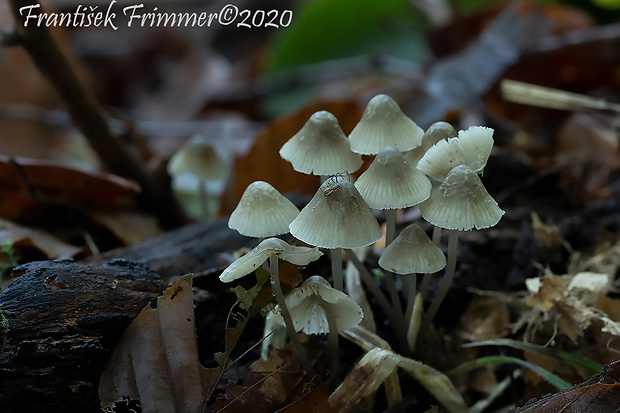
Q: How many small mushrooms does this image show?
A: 12